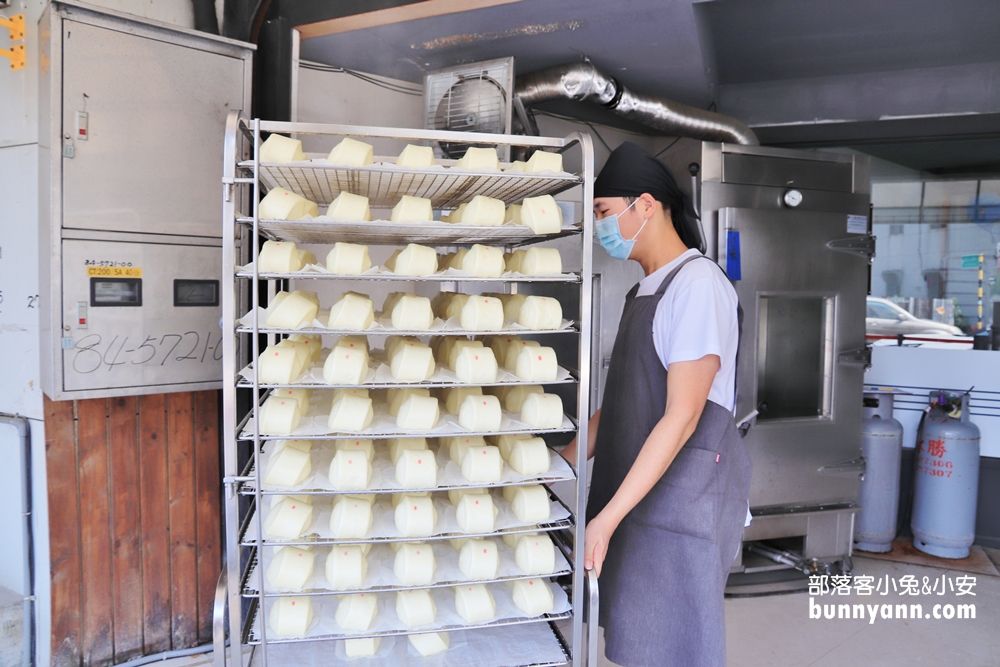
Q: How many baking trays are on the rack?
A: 11